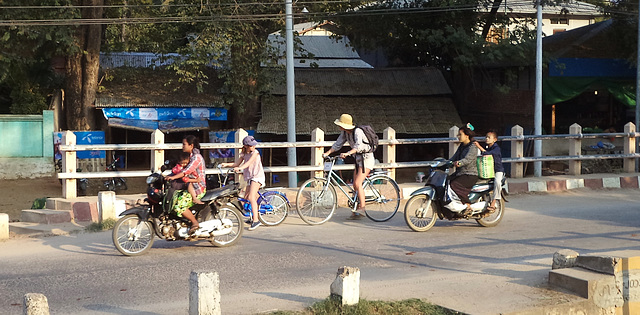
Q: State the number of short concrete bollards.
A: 5